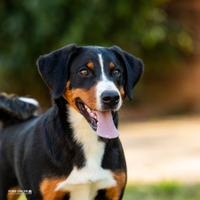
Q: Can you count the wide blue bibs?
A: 0